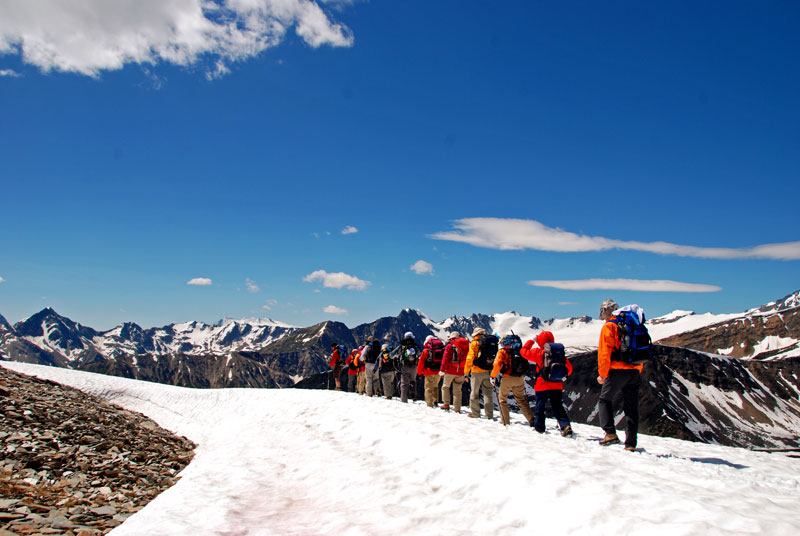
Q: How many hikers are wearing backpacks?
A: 12